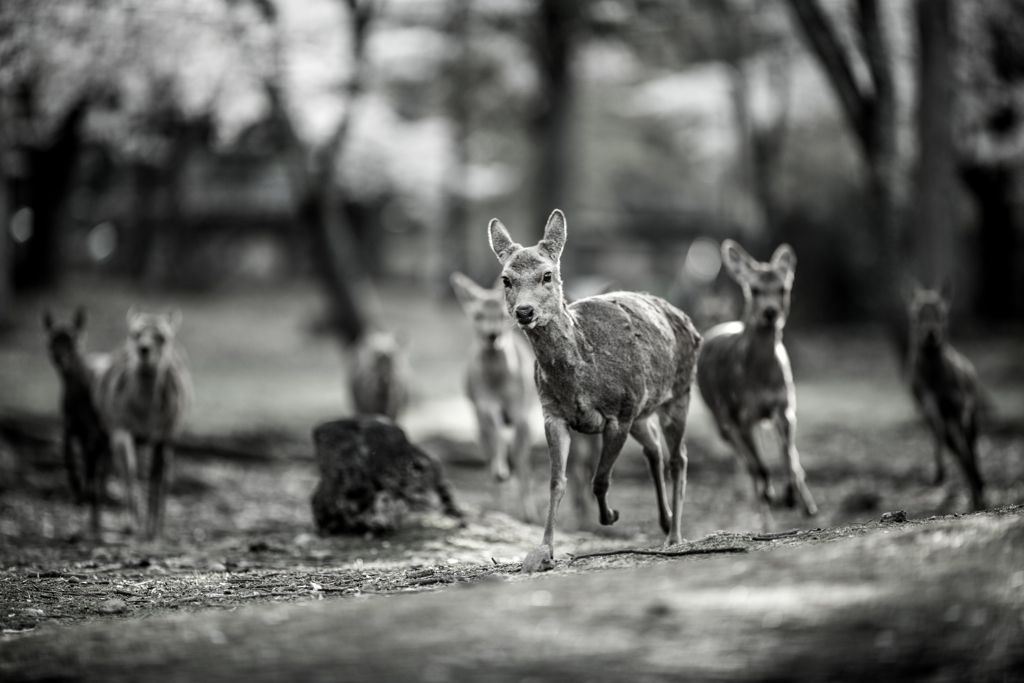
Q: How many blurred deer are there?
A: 6